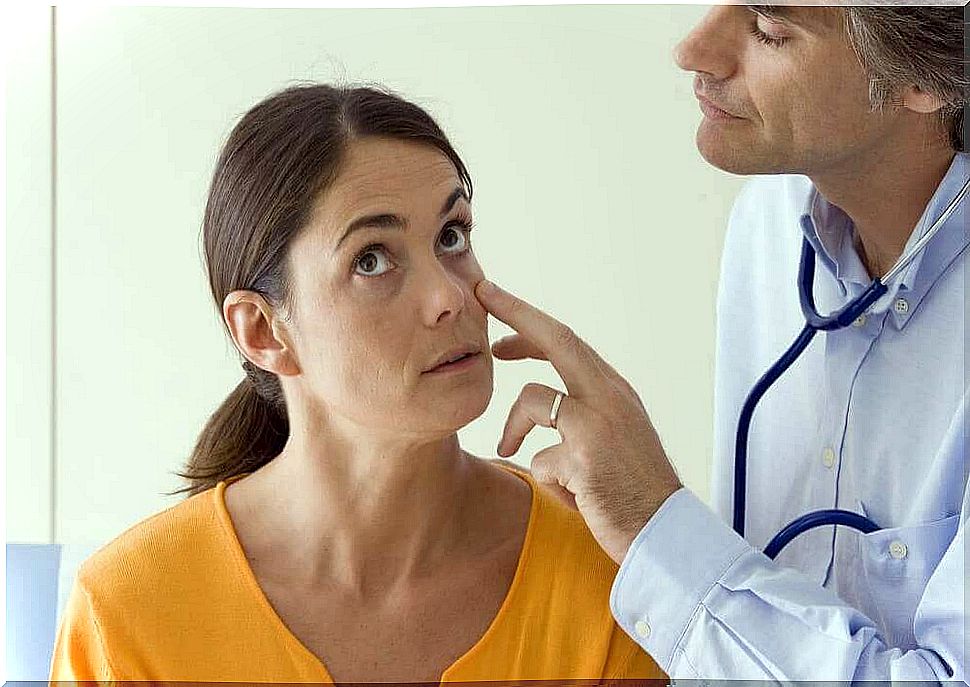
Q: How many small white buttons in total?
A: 5